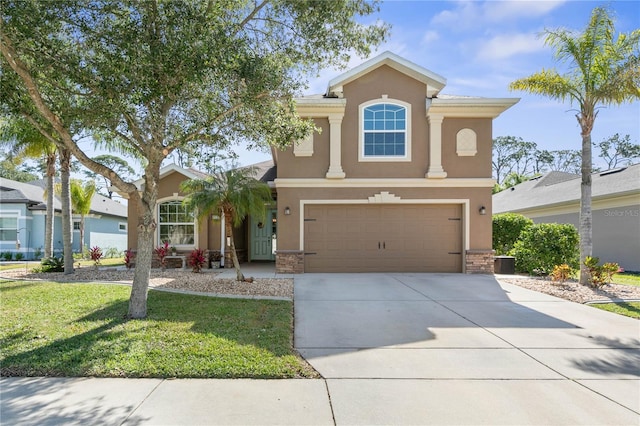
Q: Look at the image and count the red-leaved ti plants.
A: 4